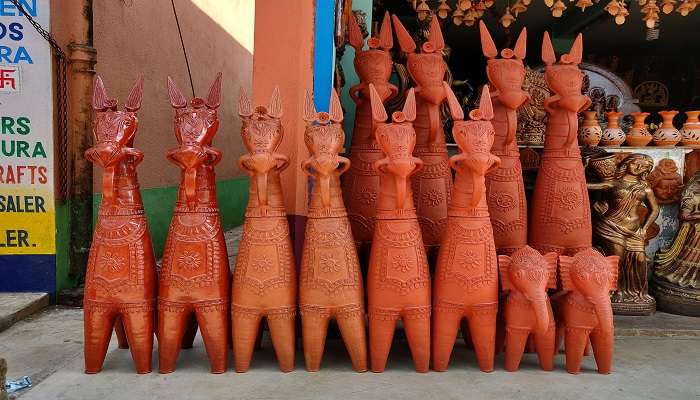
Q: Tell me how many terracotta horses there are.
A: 10